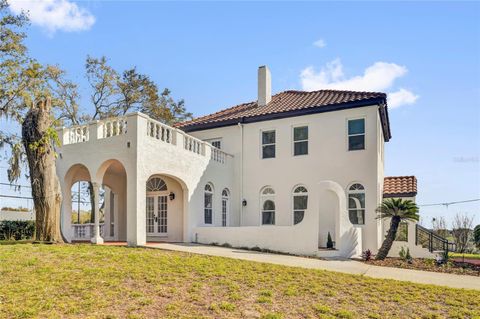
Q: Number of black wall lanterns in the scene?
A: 2